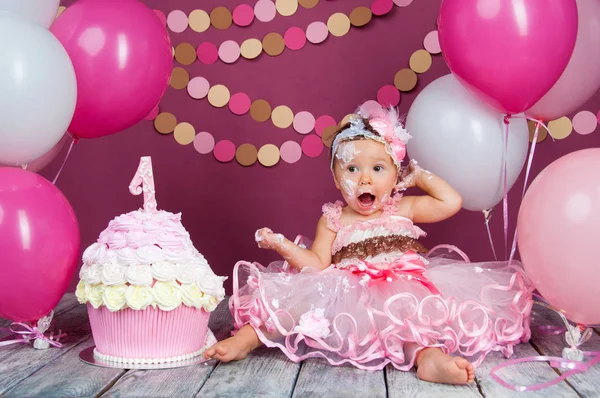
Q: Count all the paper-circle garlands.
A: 4